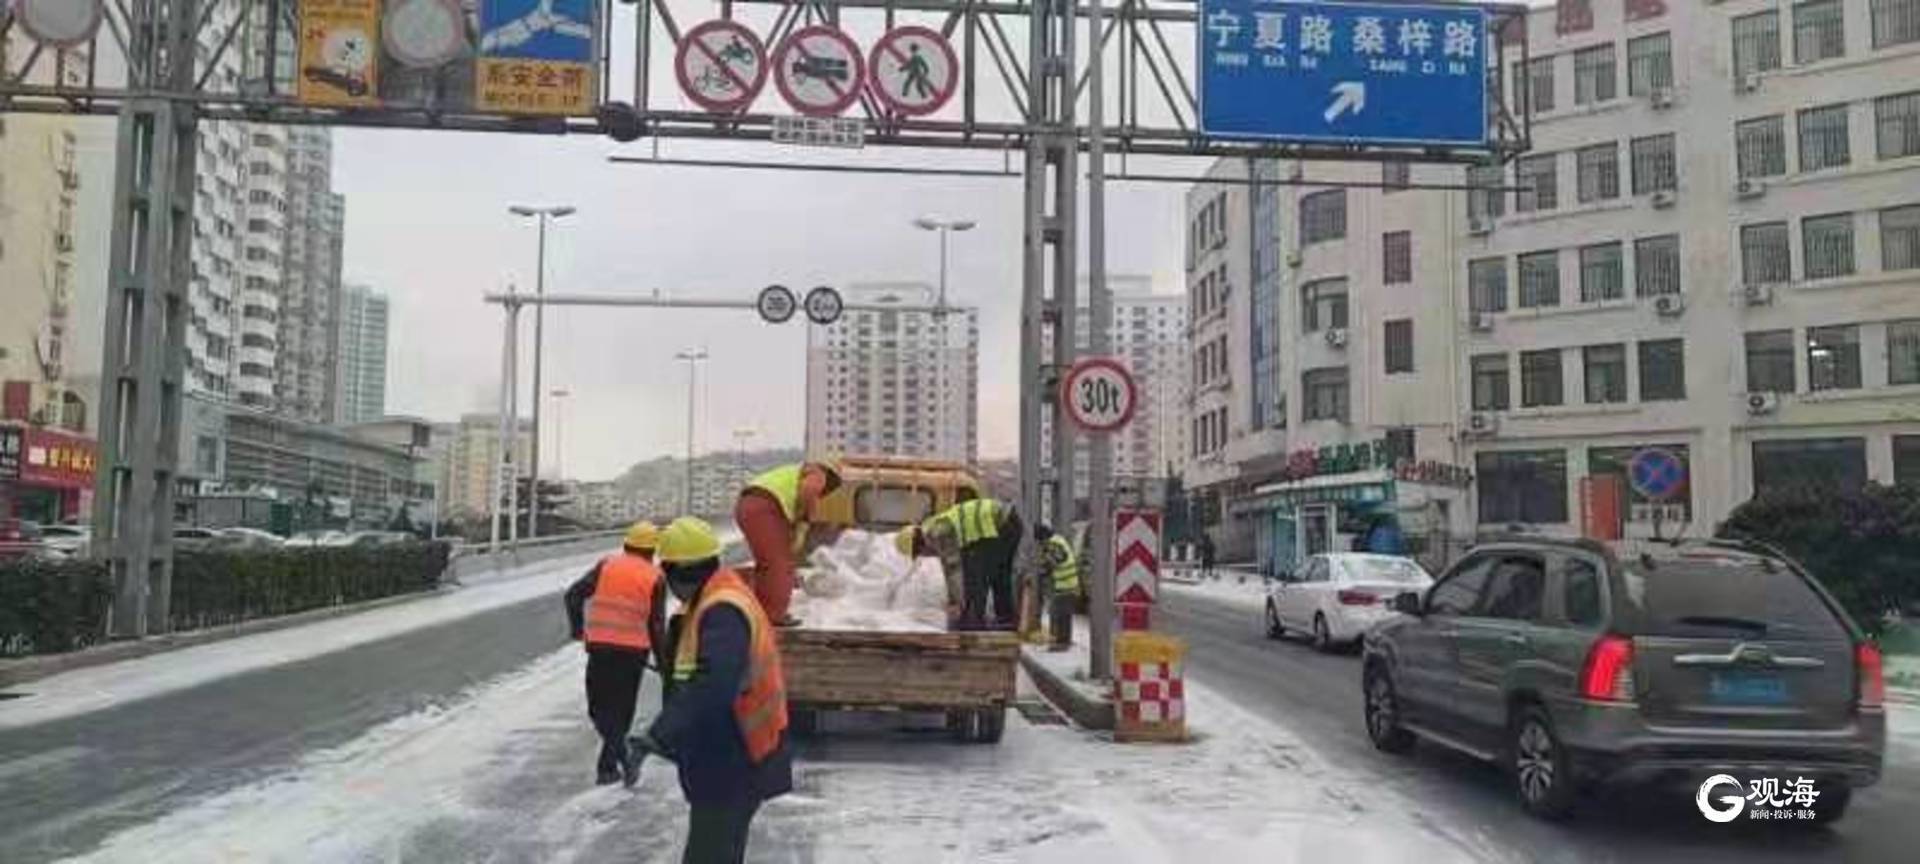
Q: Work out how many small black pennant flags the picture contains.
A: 0